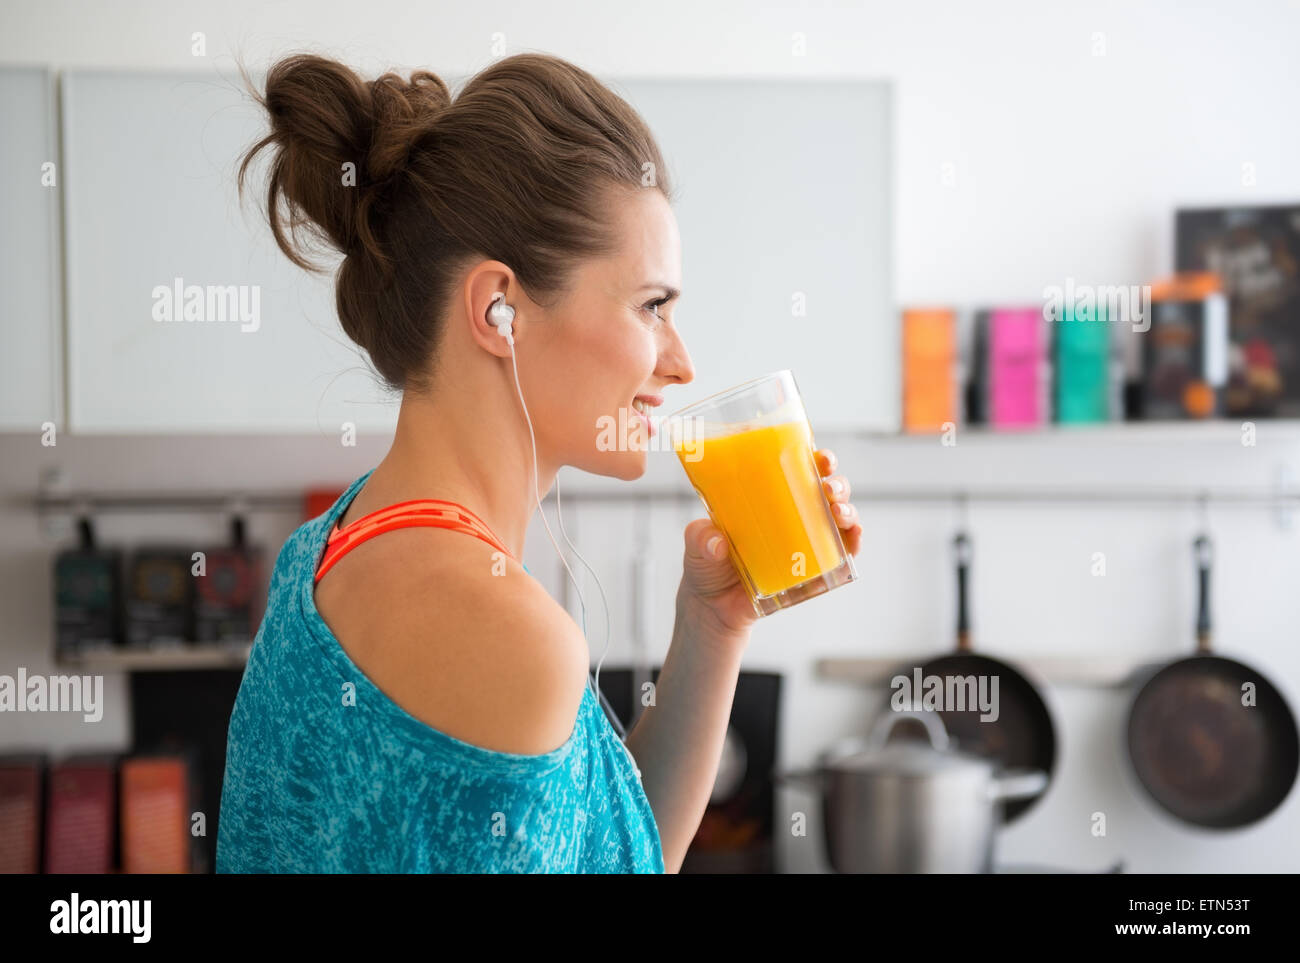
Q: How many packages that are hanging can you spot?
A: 3